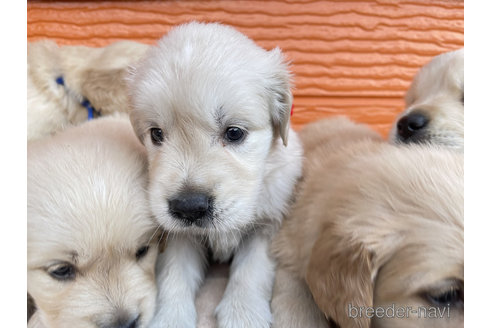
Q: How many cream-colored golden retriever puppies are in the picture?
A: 5